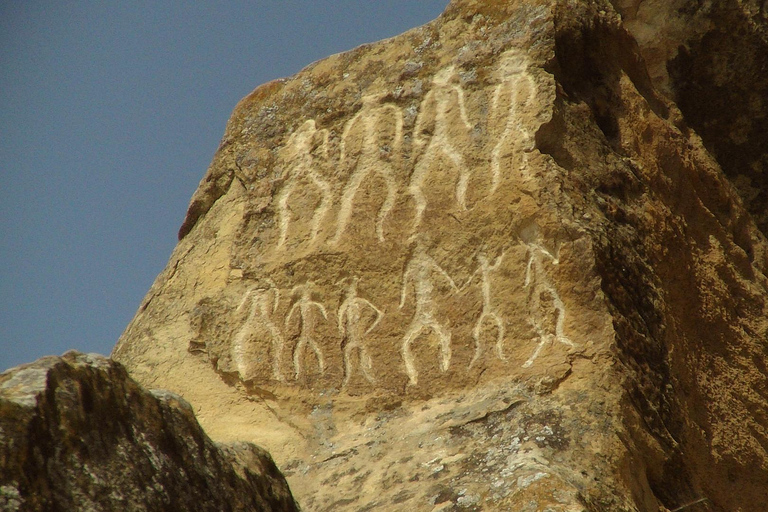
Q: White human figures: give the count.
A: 10